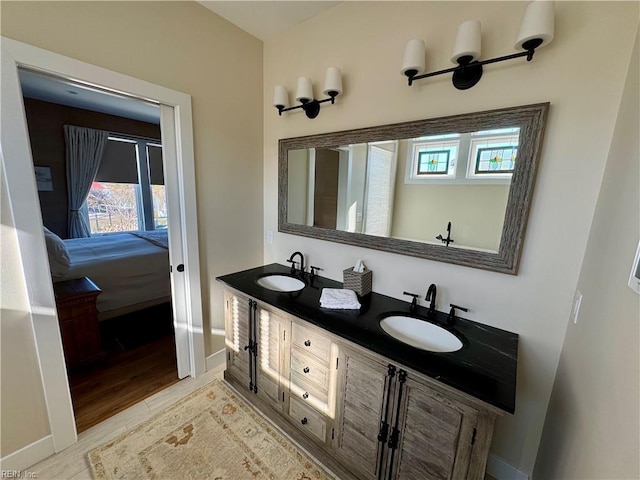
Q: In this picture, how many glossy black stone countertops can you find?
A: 1